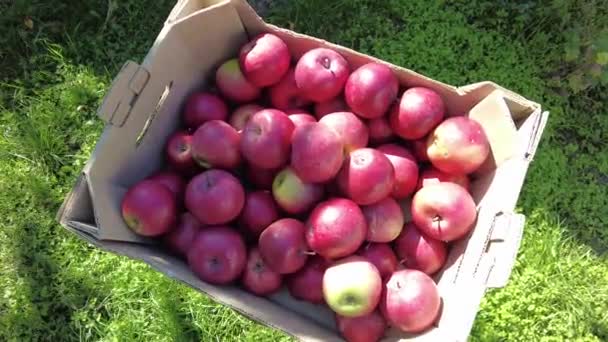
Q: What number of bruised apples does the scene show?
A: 0